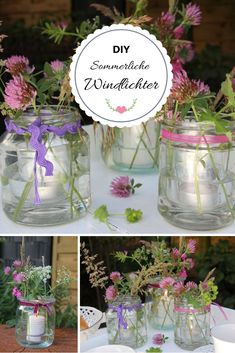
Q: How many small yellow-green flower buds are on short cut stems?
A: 2